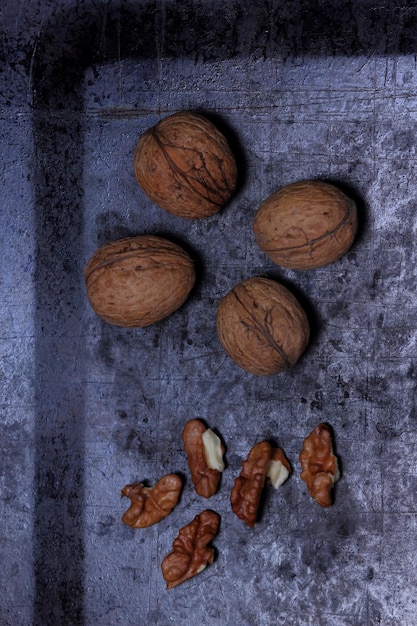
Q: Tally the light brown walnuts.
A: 4